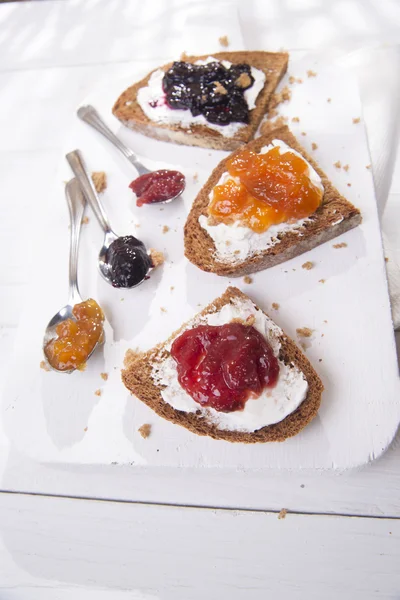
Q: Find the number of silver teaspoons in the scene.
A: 3